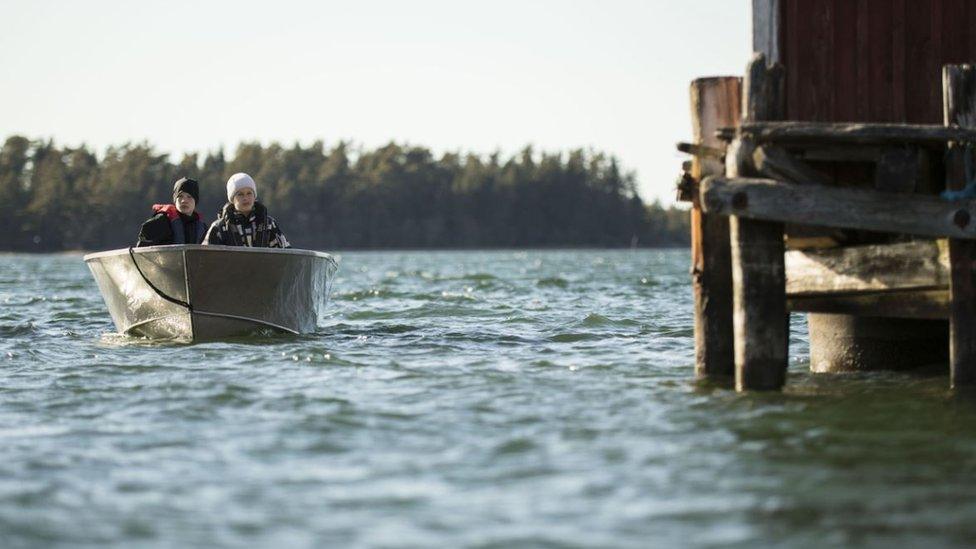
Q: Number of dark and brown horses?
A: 0